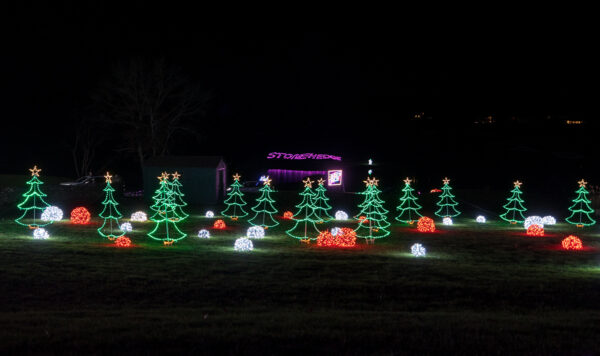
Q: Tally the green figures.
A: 15